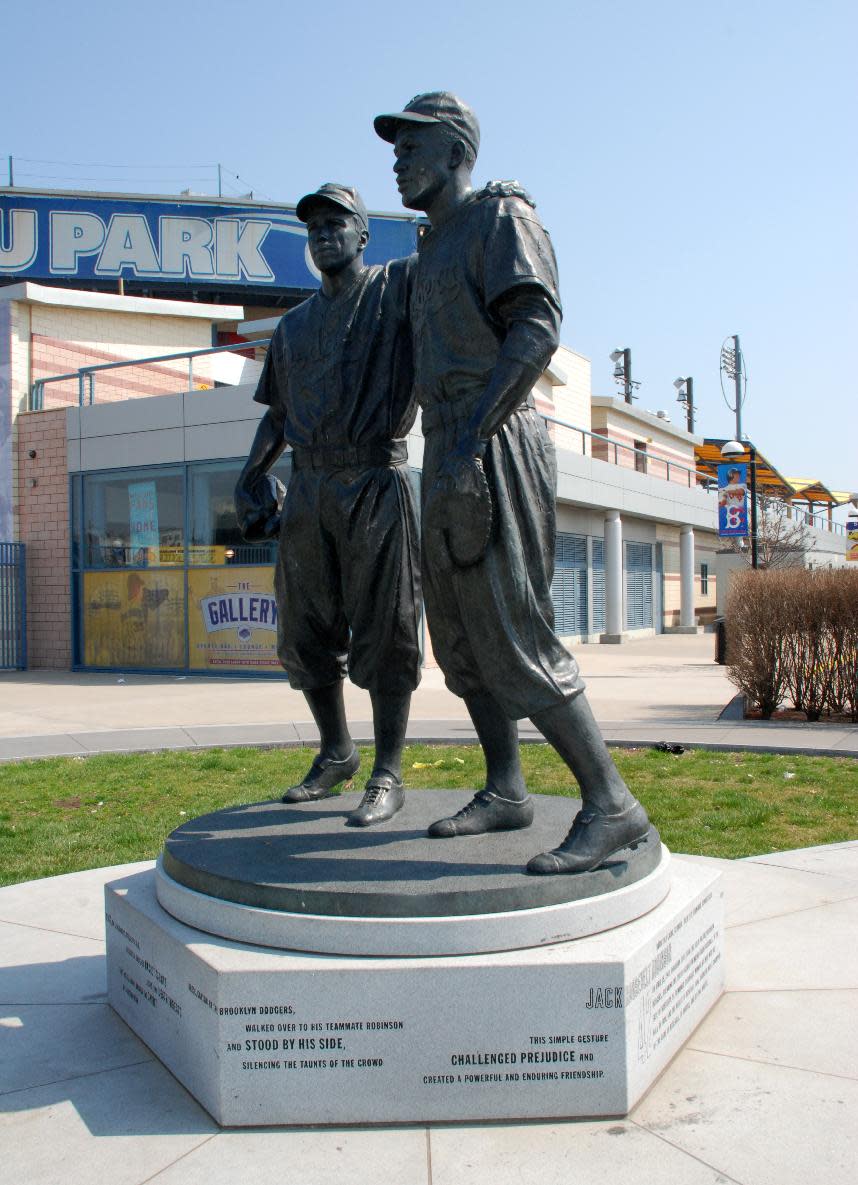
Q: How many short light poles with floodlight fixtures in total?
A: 2